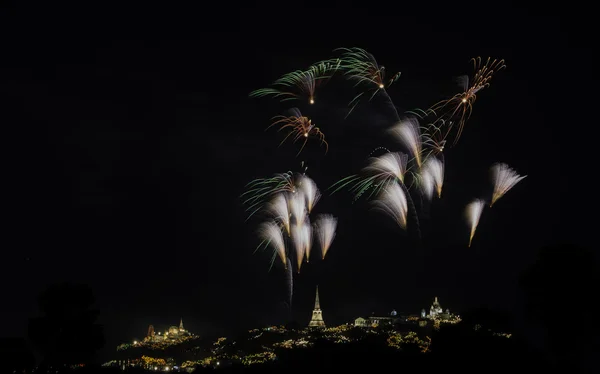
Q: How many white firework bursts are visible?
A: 14